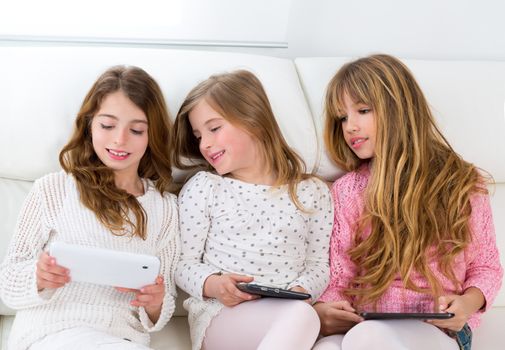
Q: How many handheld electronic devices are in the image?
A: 3